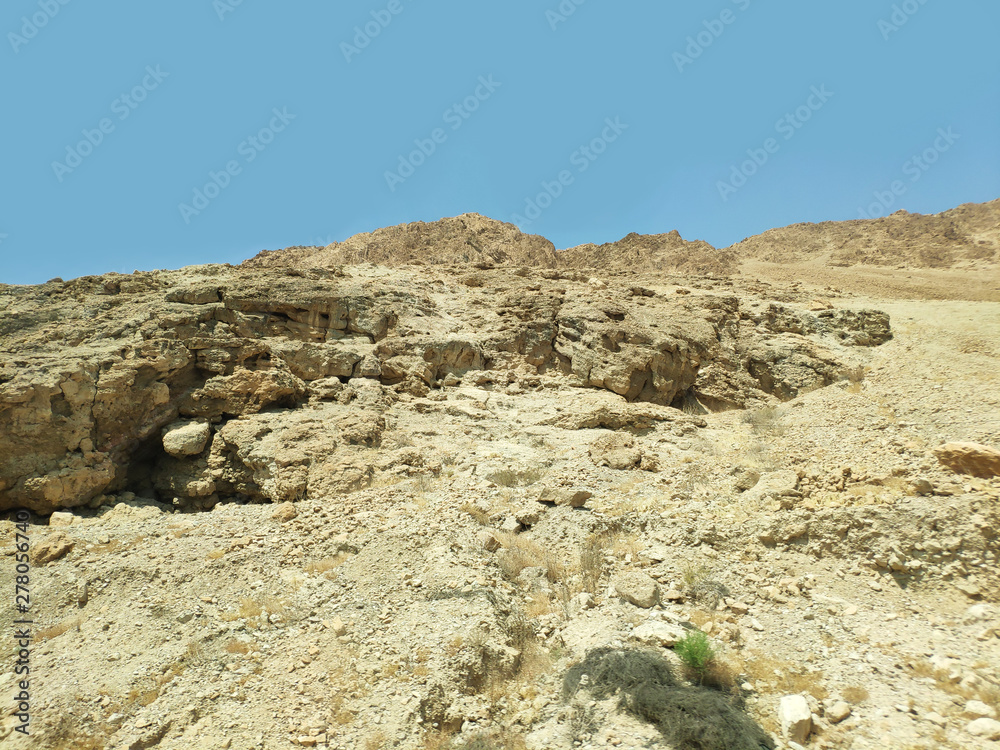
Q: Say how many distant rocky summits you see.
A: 3